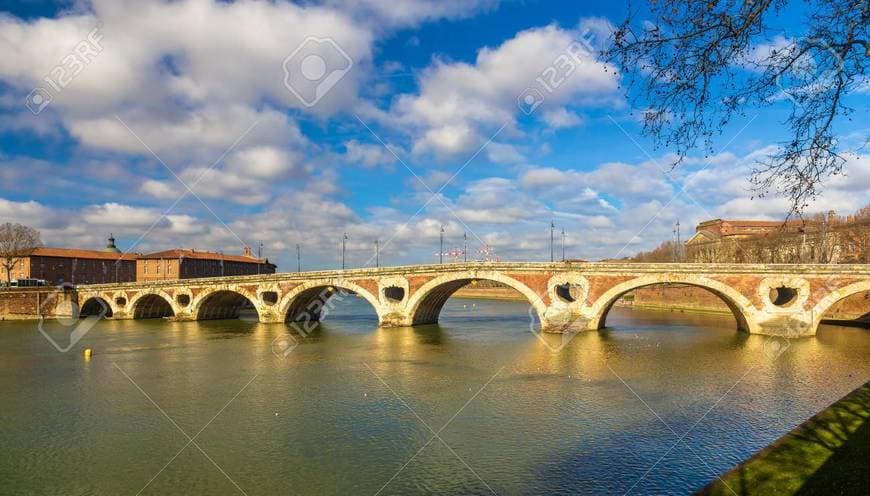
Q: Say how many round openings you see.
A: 6